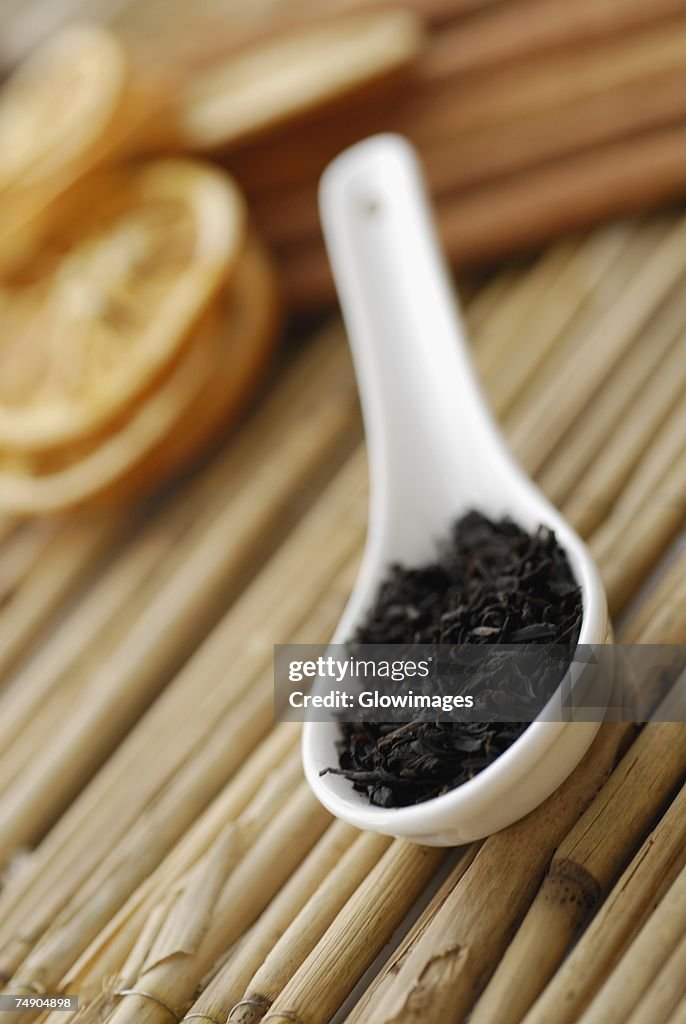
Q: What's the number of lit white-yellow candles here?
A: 0